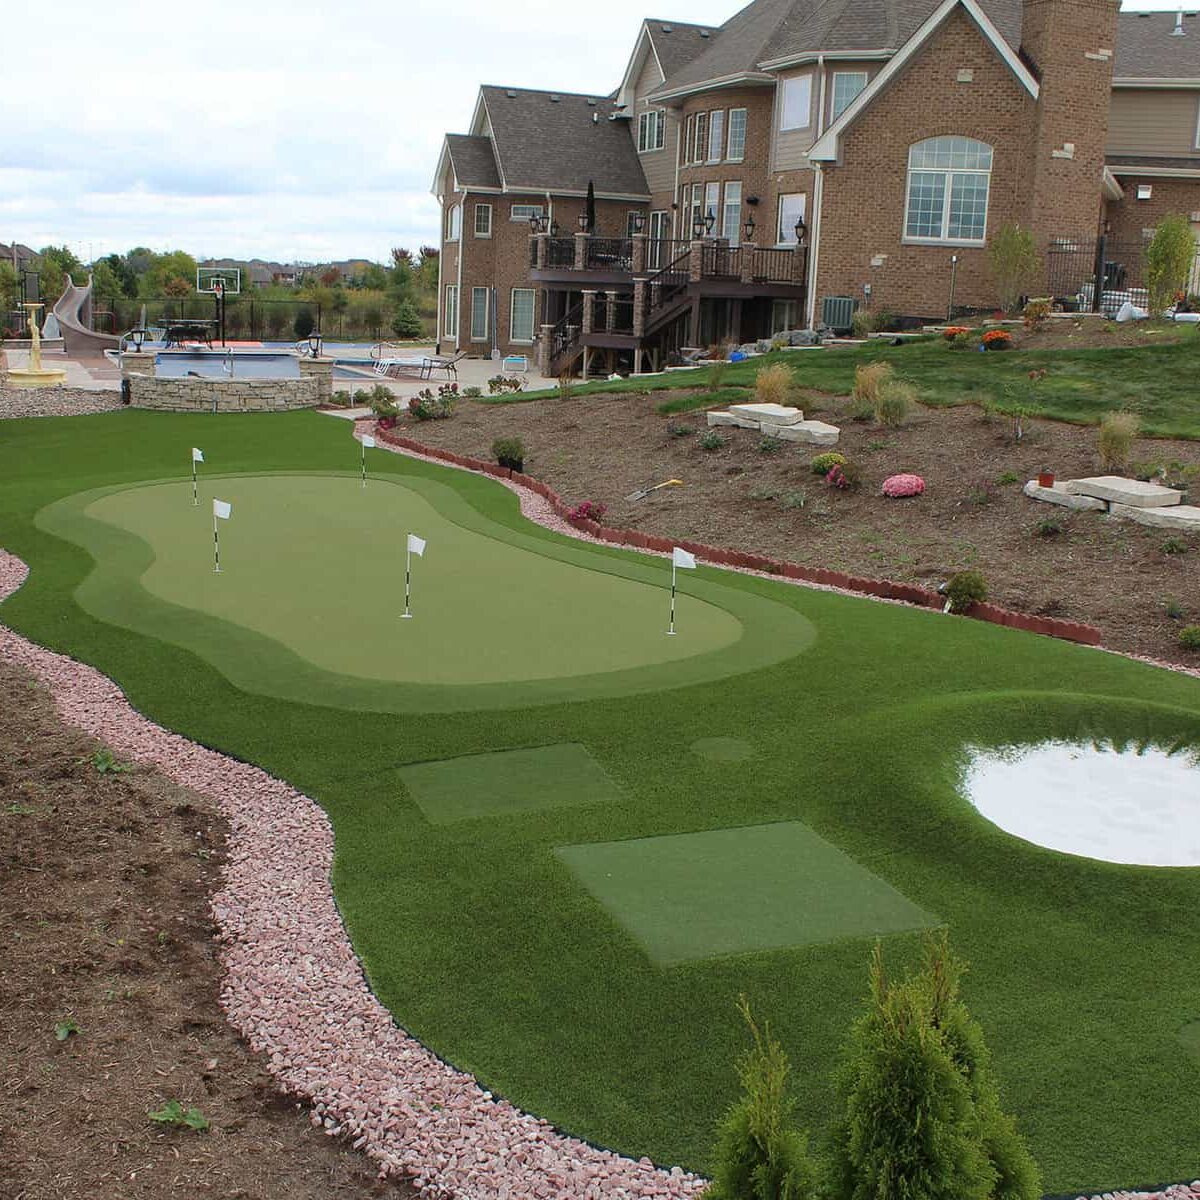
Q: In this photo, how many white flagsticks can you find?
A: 5